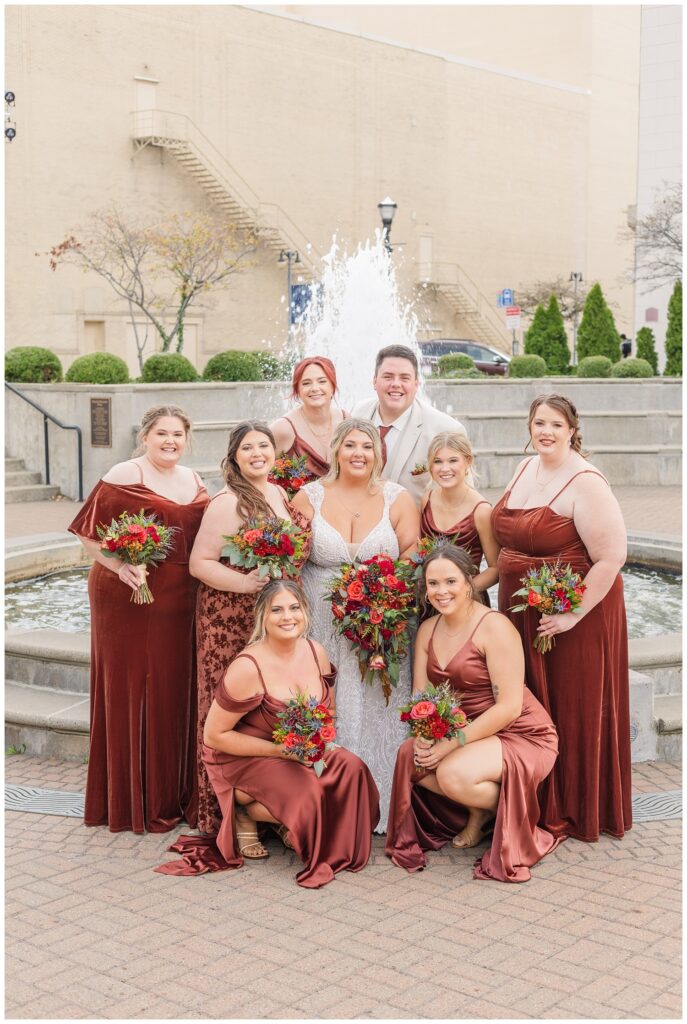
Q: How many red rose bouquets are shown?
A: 8